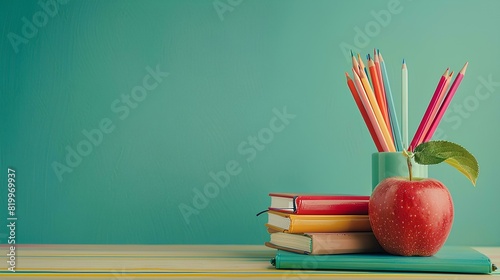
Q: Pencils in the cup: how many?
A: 12